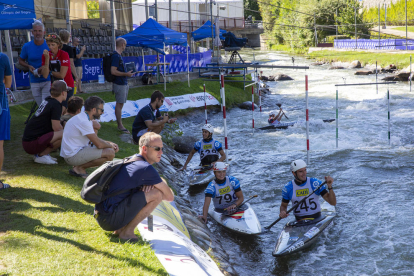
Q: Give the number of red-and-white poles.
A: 5